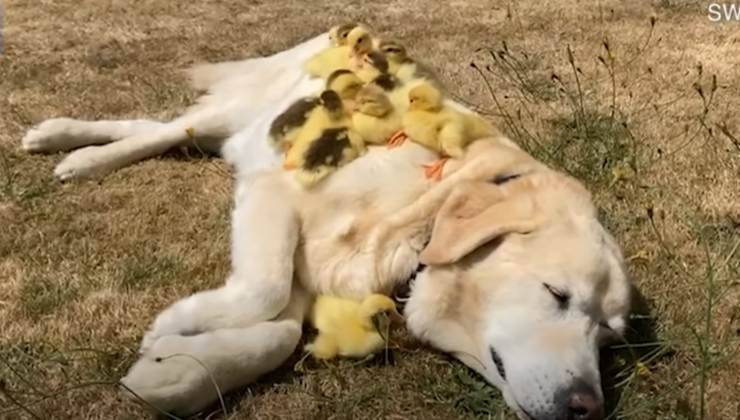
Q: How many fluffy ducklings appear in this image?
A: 9